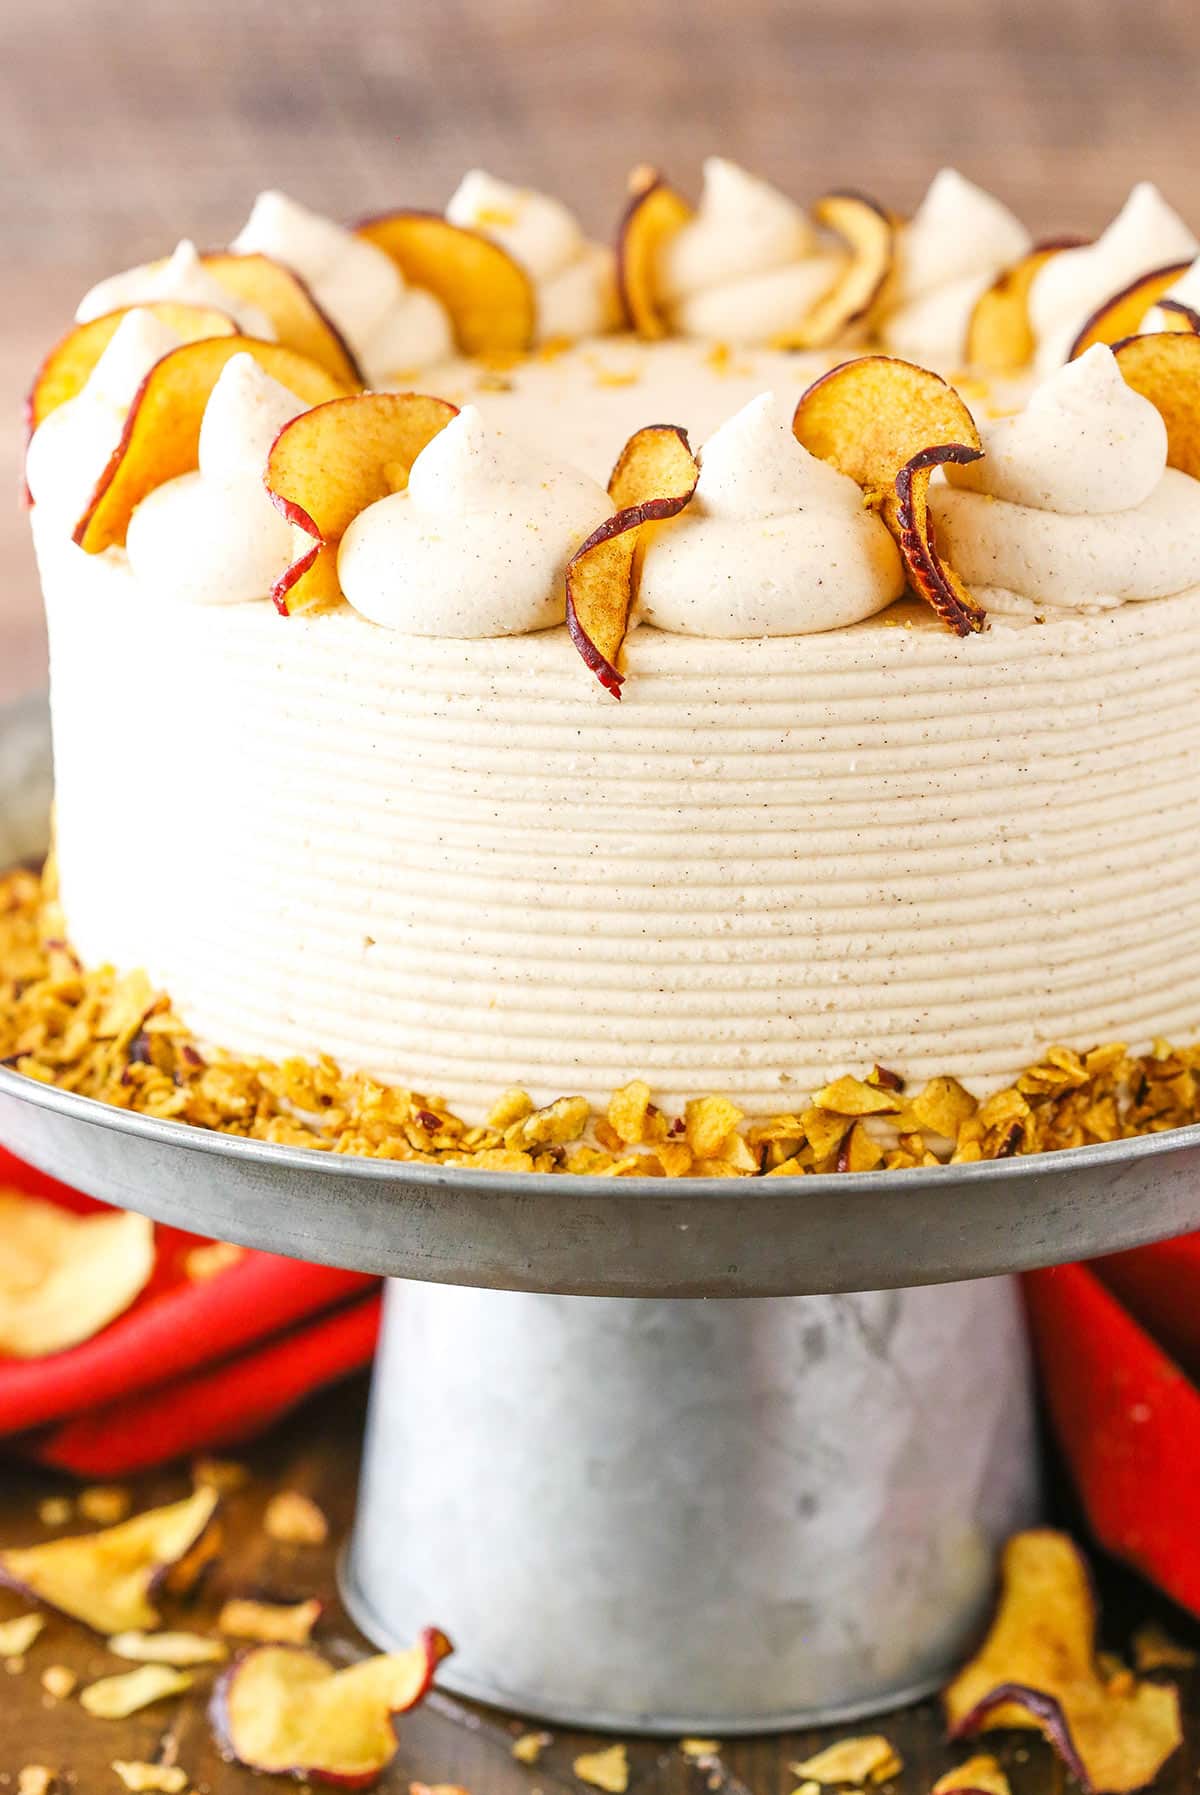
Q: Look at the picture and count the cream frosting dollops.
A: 12